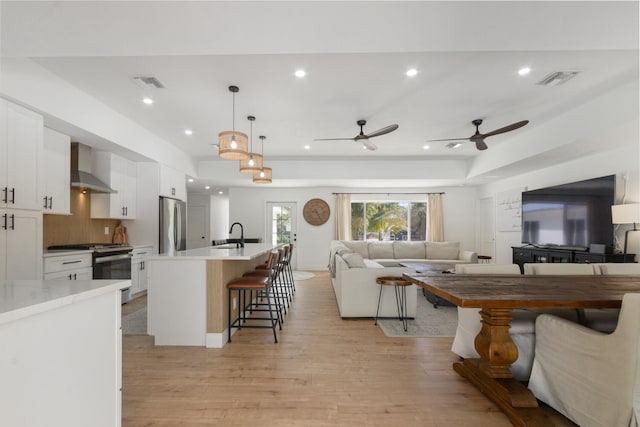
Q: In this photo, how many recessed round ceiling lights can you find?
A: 11